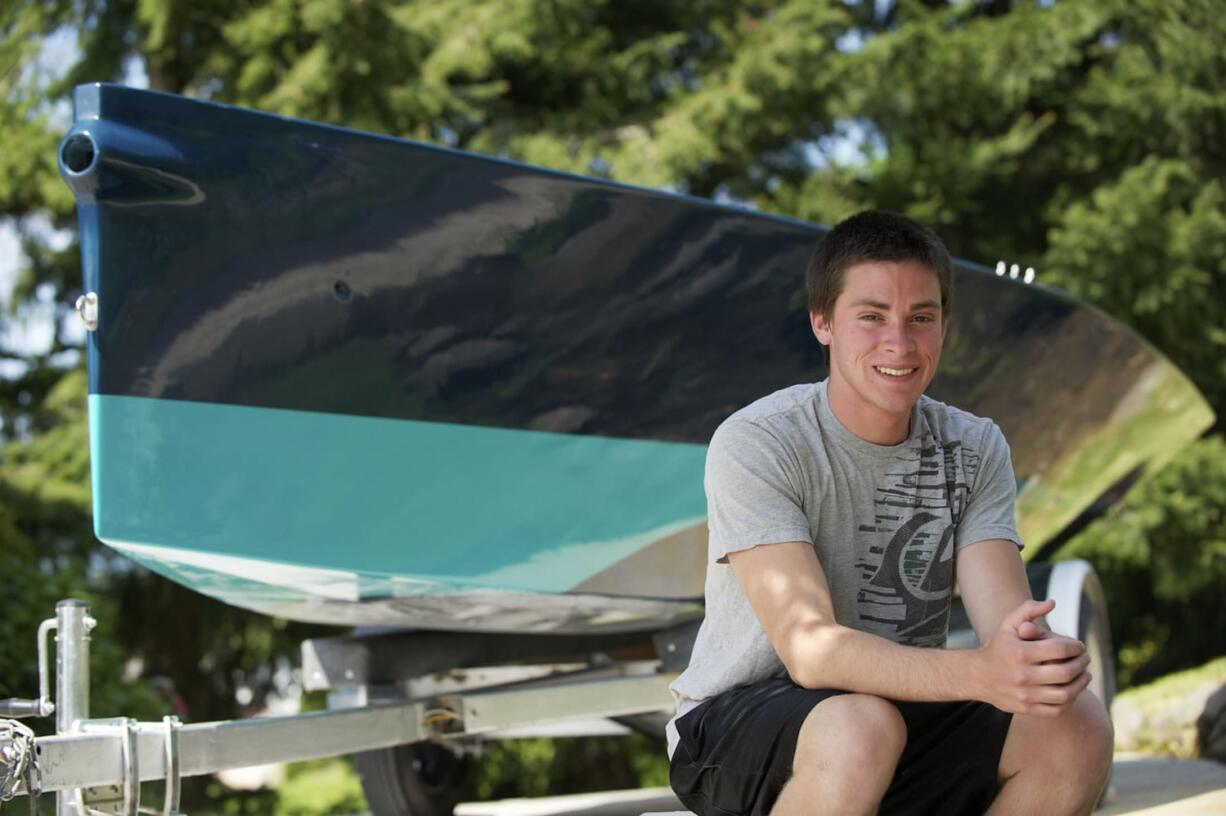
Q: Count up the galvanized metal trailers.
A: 1